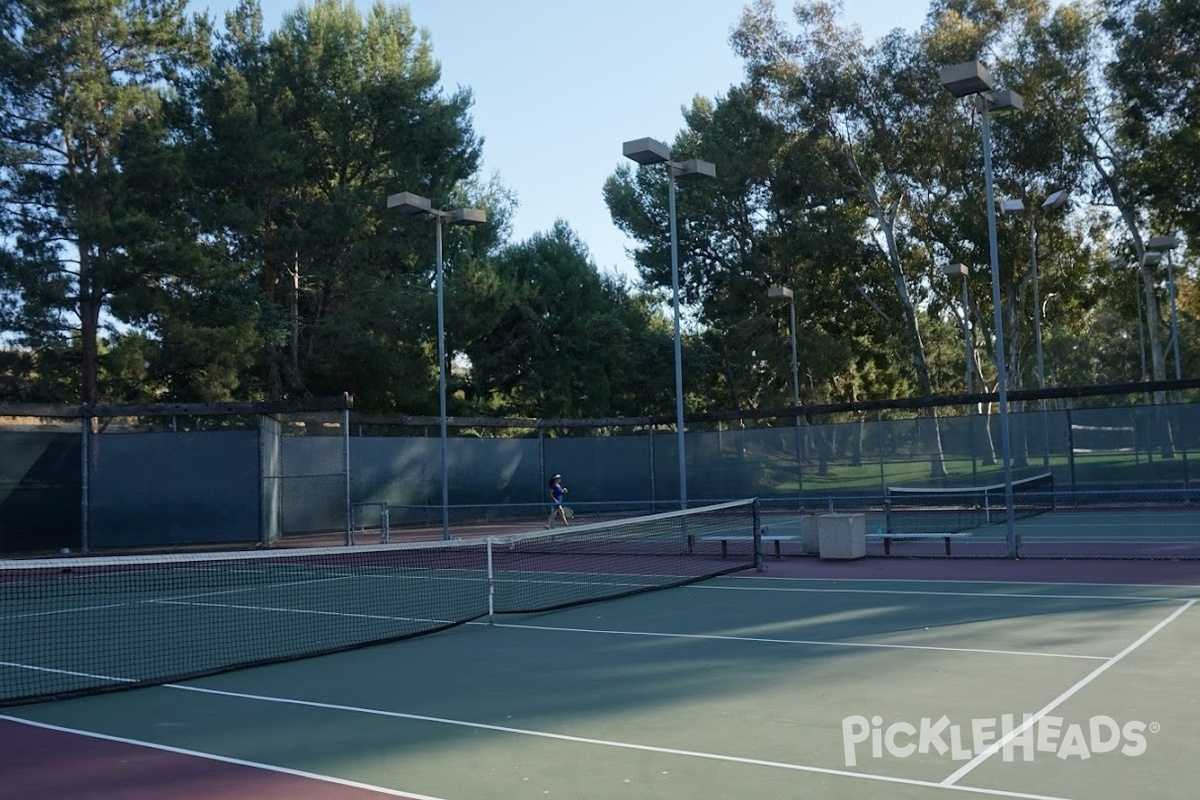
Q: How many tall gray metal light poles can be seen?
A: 8